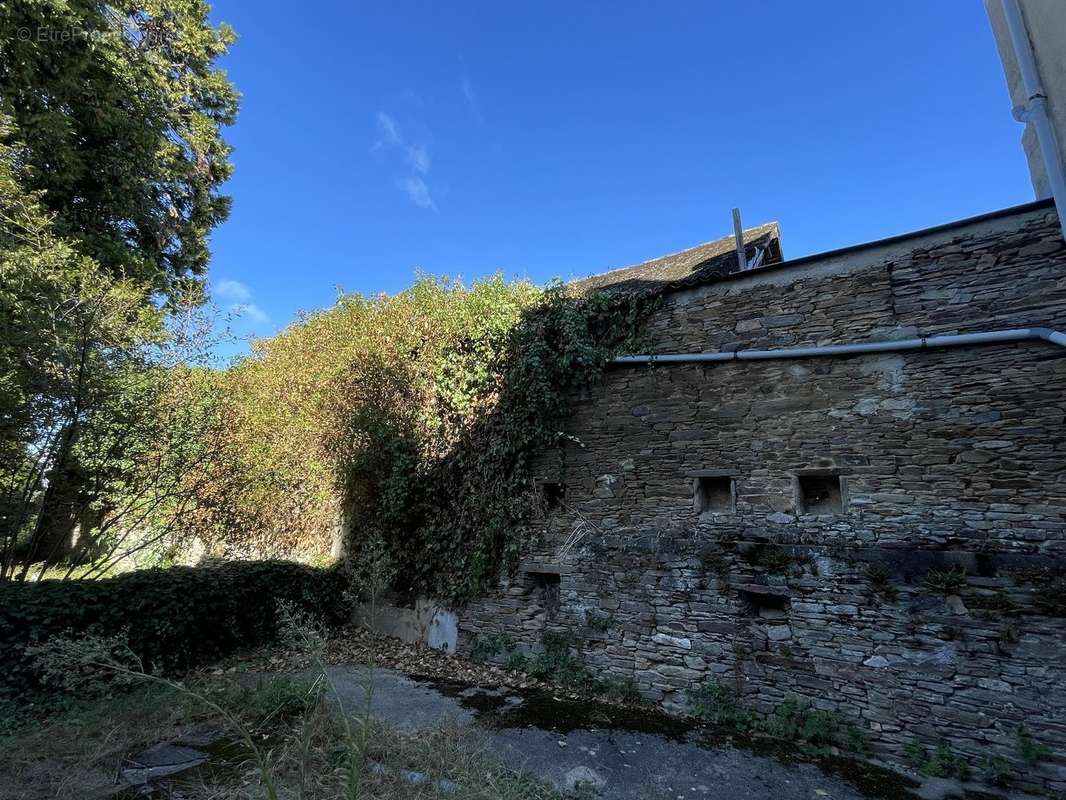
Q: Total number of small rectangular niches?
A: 5